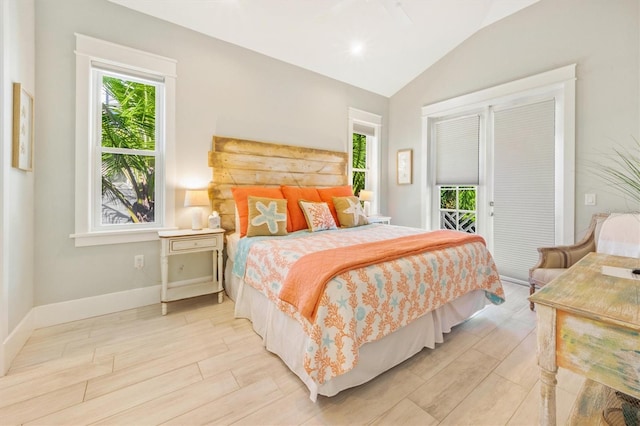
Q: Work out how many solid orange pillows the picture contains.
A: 3